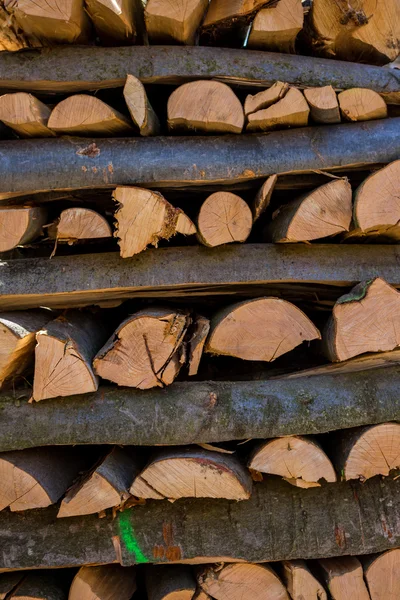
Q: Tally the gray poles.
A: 5